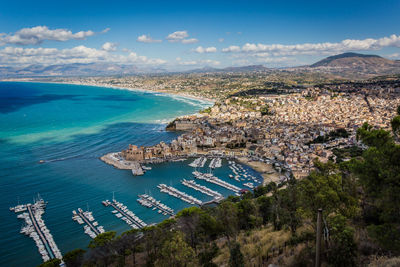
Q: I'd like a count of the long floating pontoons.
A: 7